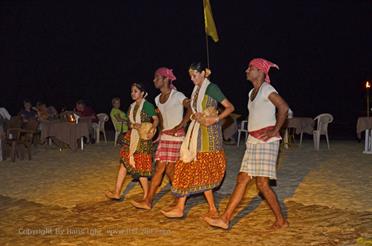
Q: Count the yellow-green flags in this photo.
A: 1